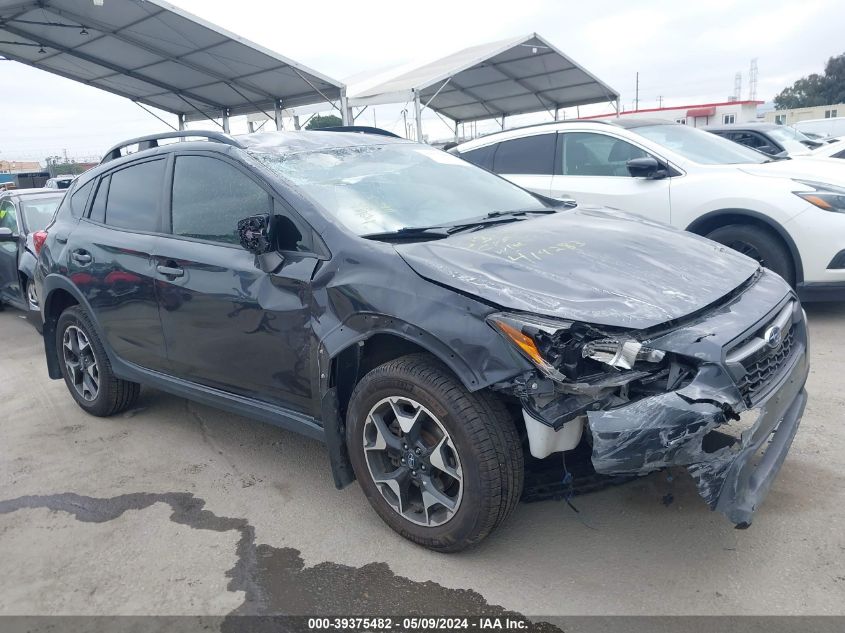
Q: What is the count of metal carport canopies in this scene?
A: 2